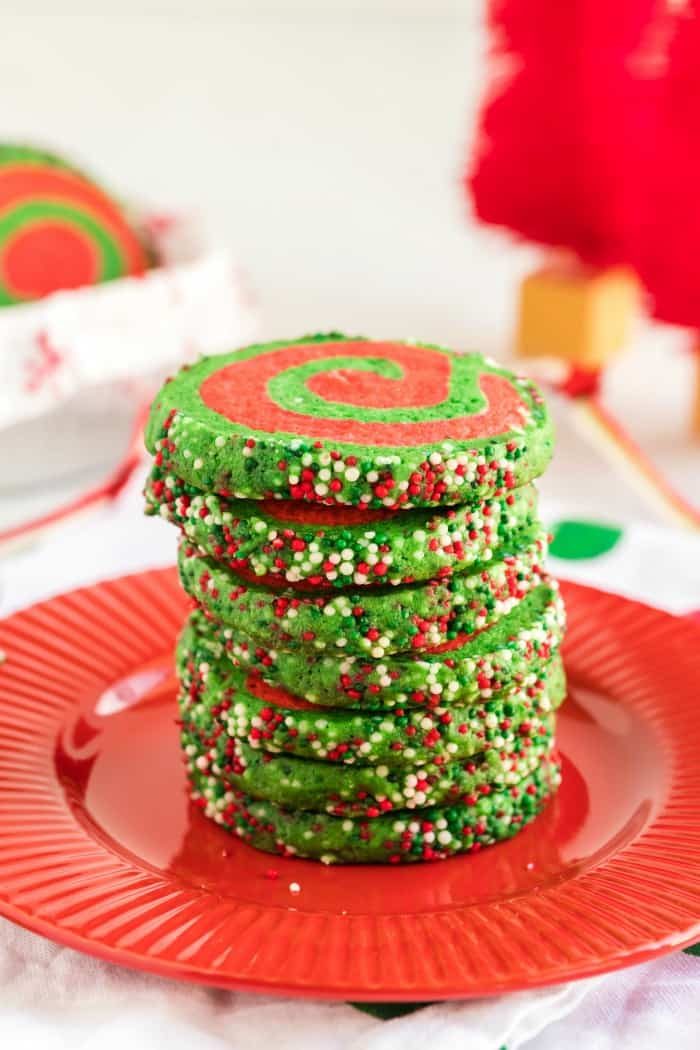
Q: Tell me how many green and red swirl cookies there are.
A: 8